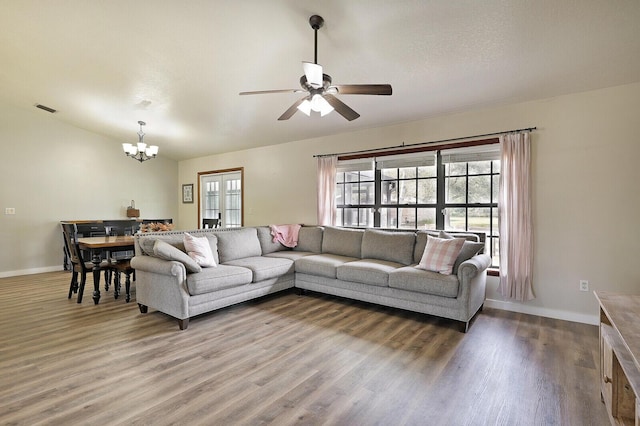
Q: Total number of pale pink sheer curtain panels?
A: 2